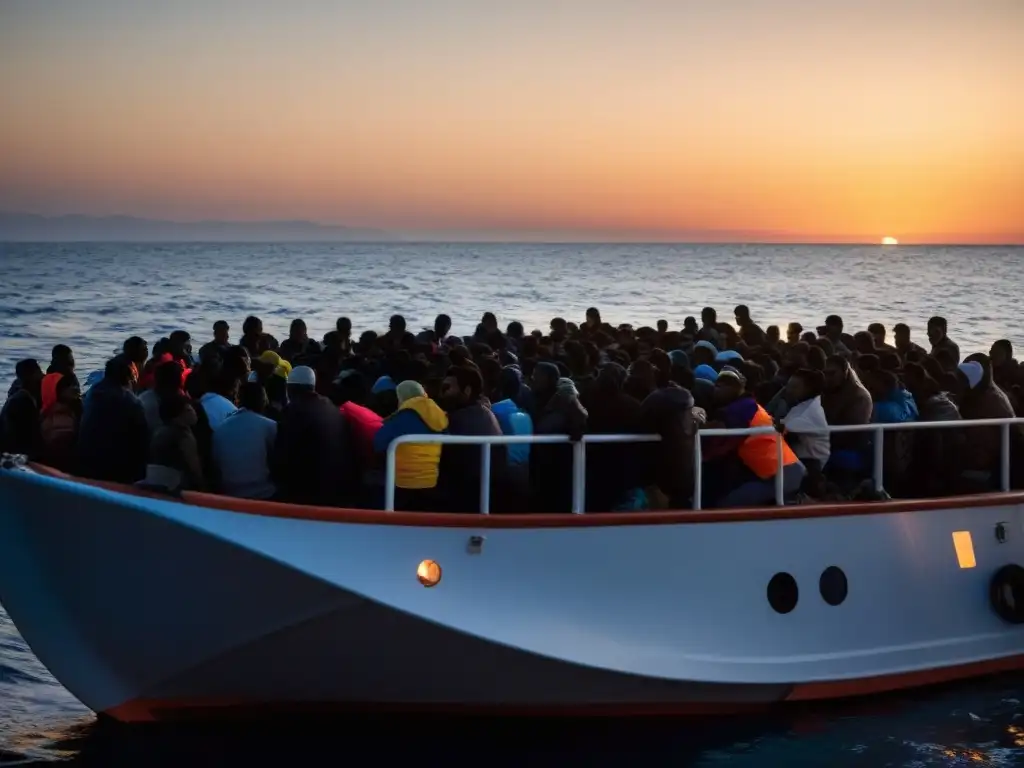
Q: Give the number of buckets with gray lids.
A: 0